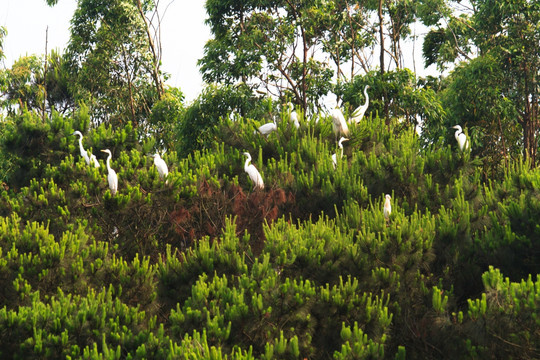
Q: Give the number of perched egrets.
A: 11